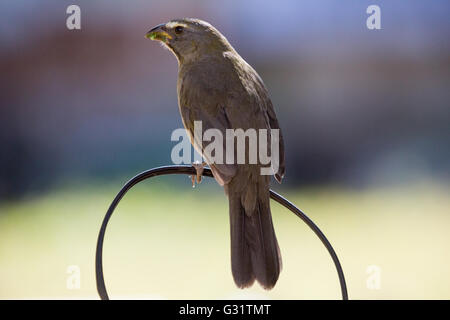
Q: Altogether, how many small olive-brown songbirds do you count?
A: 1